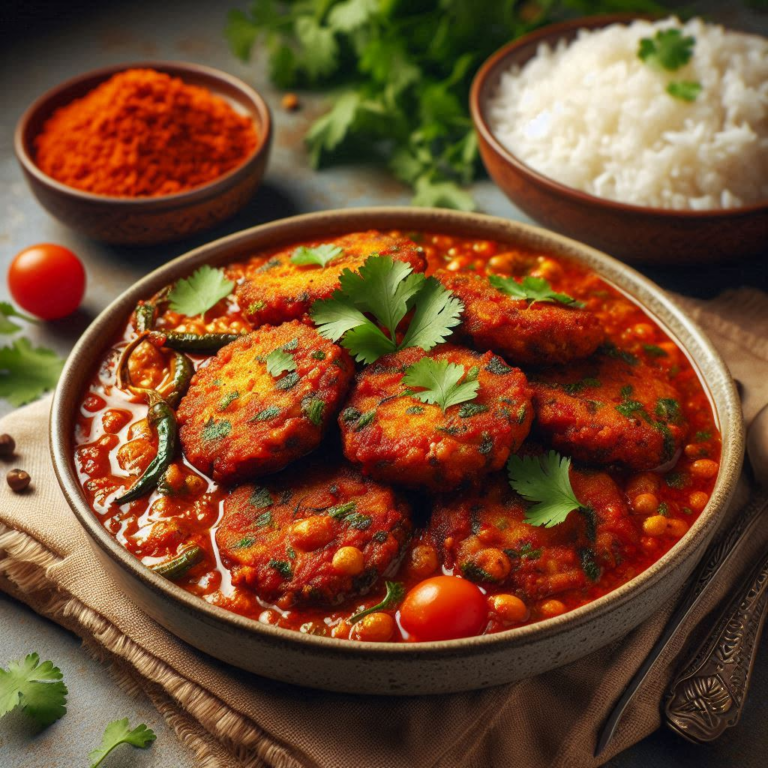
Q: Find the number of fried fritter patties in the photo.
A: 7